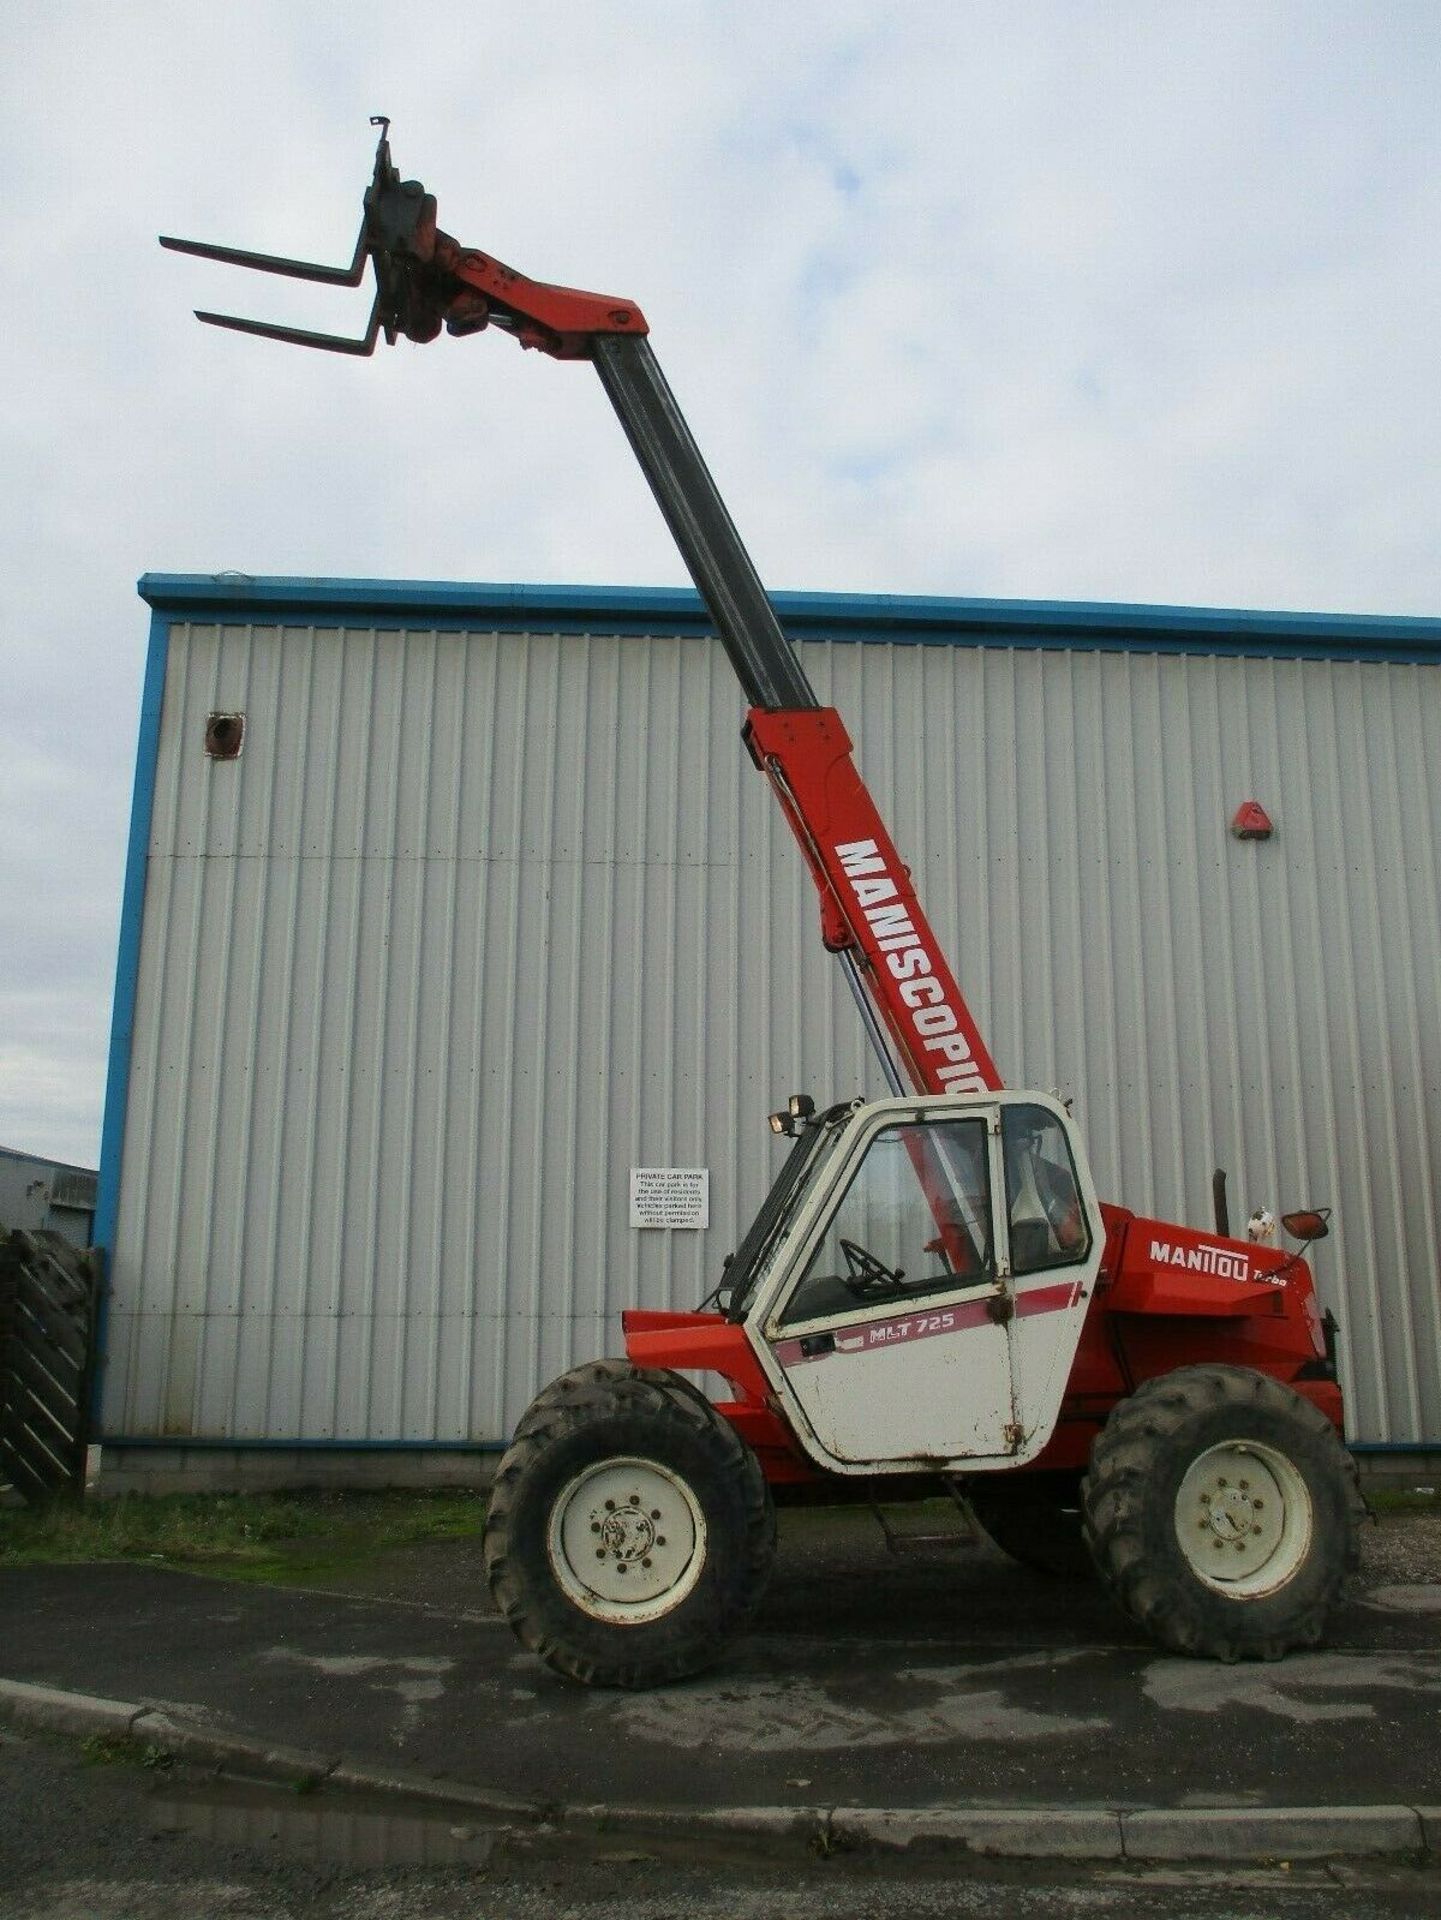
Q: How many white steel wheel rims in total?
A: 2